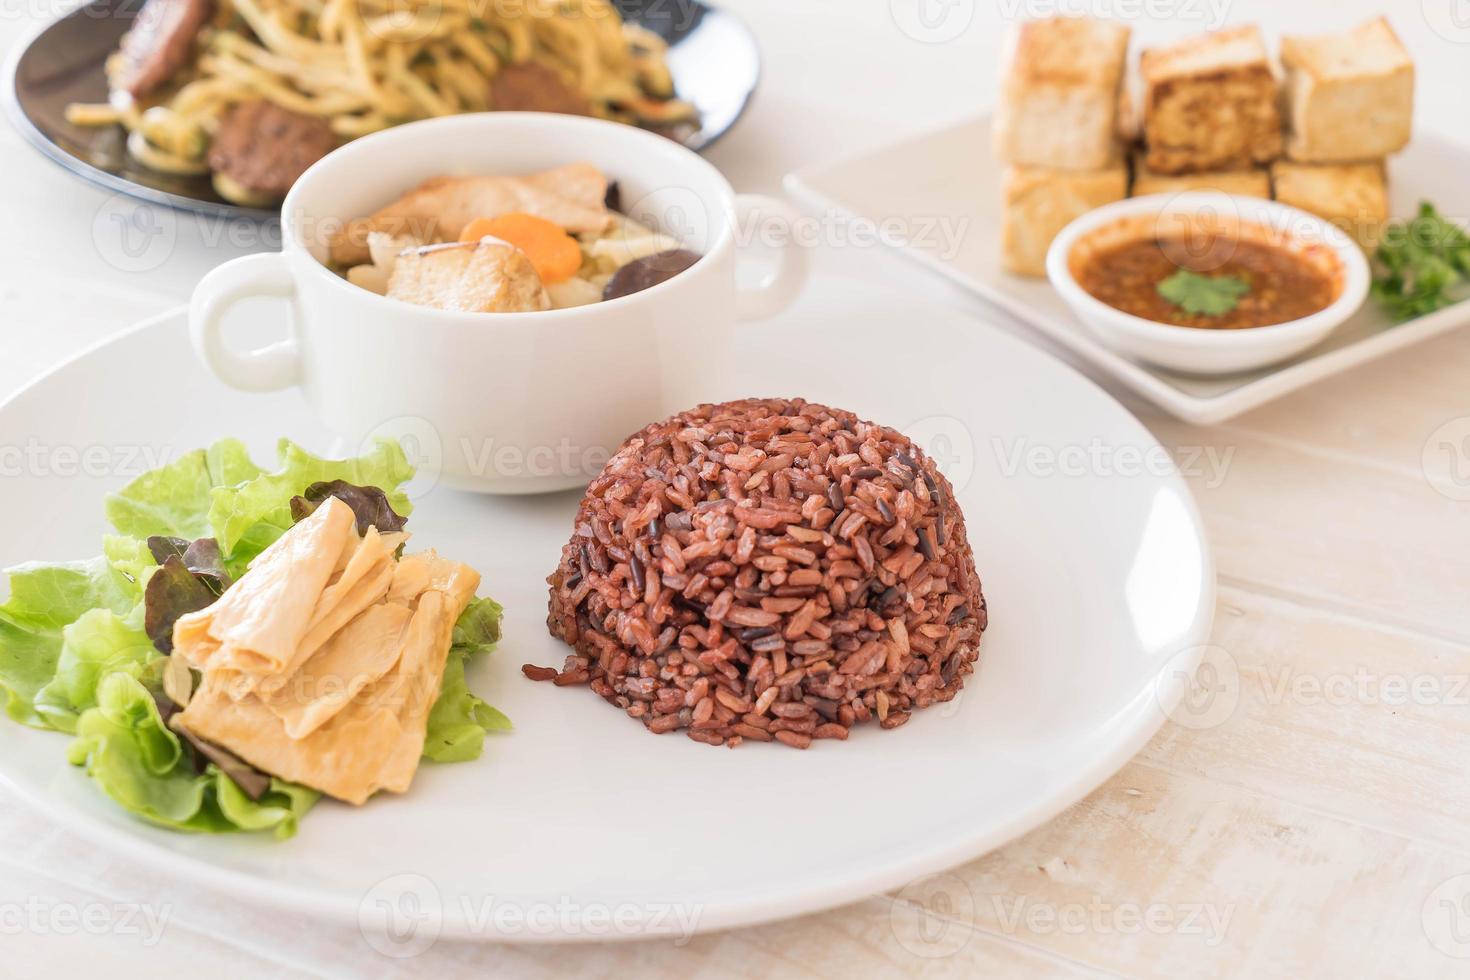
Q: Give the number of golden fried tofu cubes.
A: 6